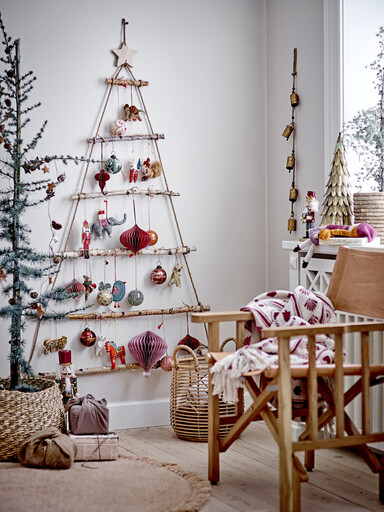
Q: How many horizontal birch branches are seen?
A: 6